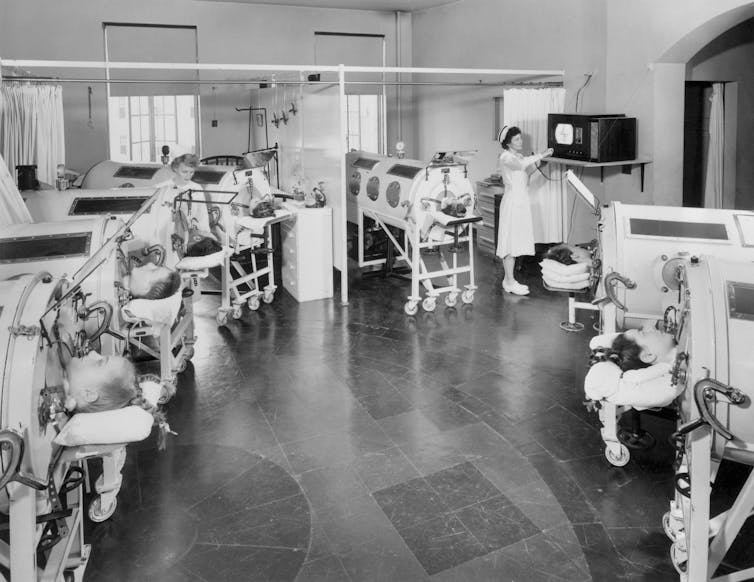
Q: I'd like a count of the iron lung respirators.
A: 7